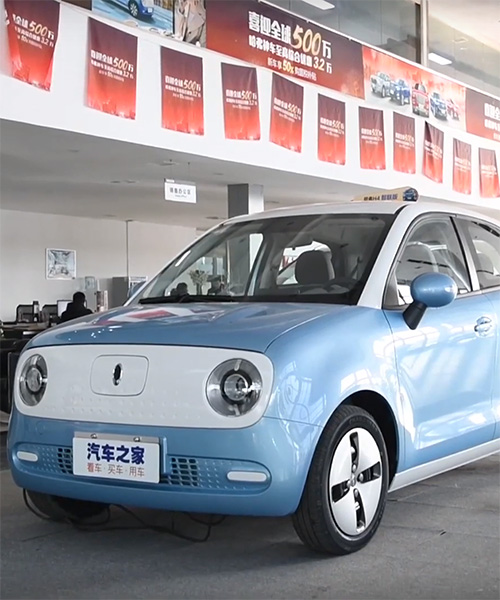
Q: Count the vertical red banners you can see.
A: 11